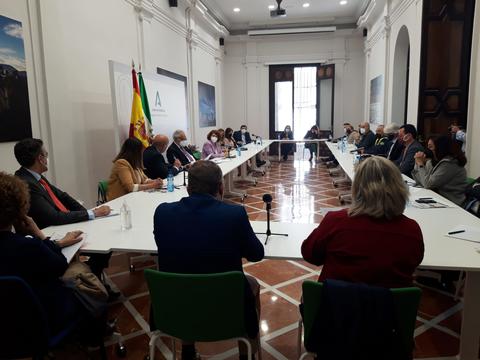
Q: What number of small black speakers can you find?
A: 3